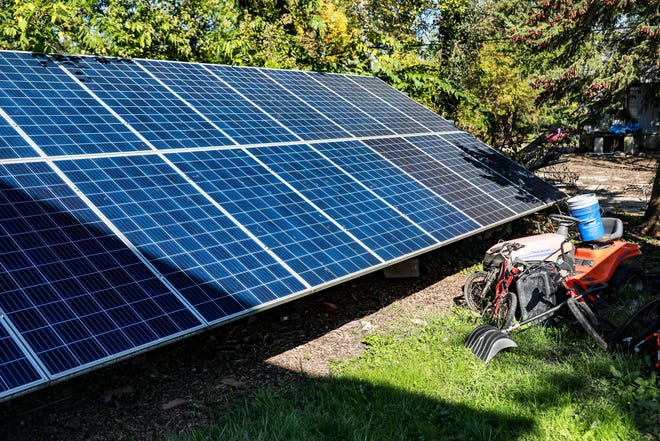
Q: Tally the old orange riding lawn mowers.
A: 1